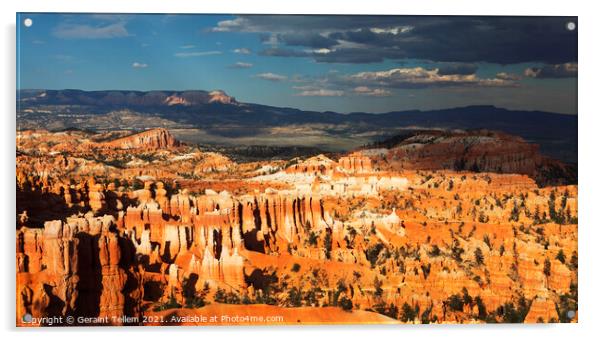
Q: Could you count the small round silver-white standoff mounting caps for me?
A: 4